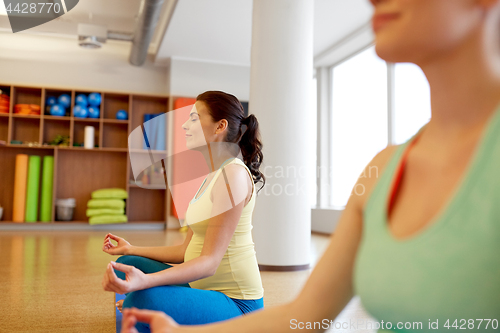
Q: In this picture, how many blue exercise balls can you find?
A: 8